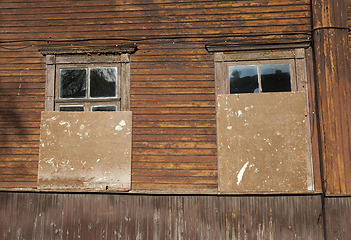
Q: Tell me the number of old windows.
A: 2